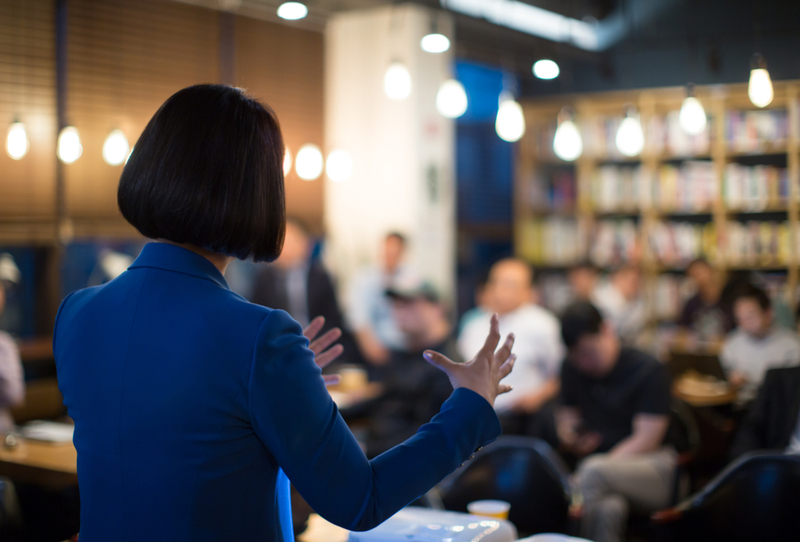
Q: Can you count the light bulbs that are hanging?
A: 13